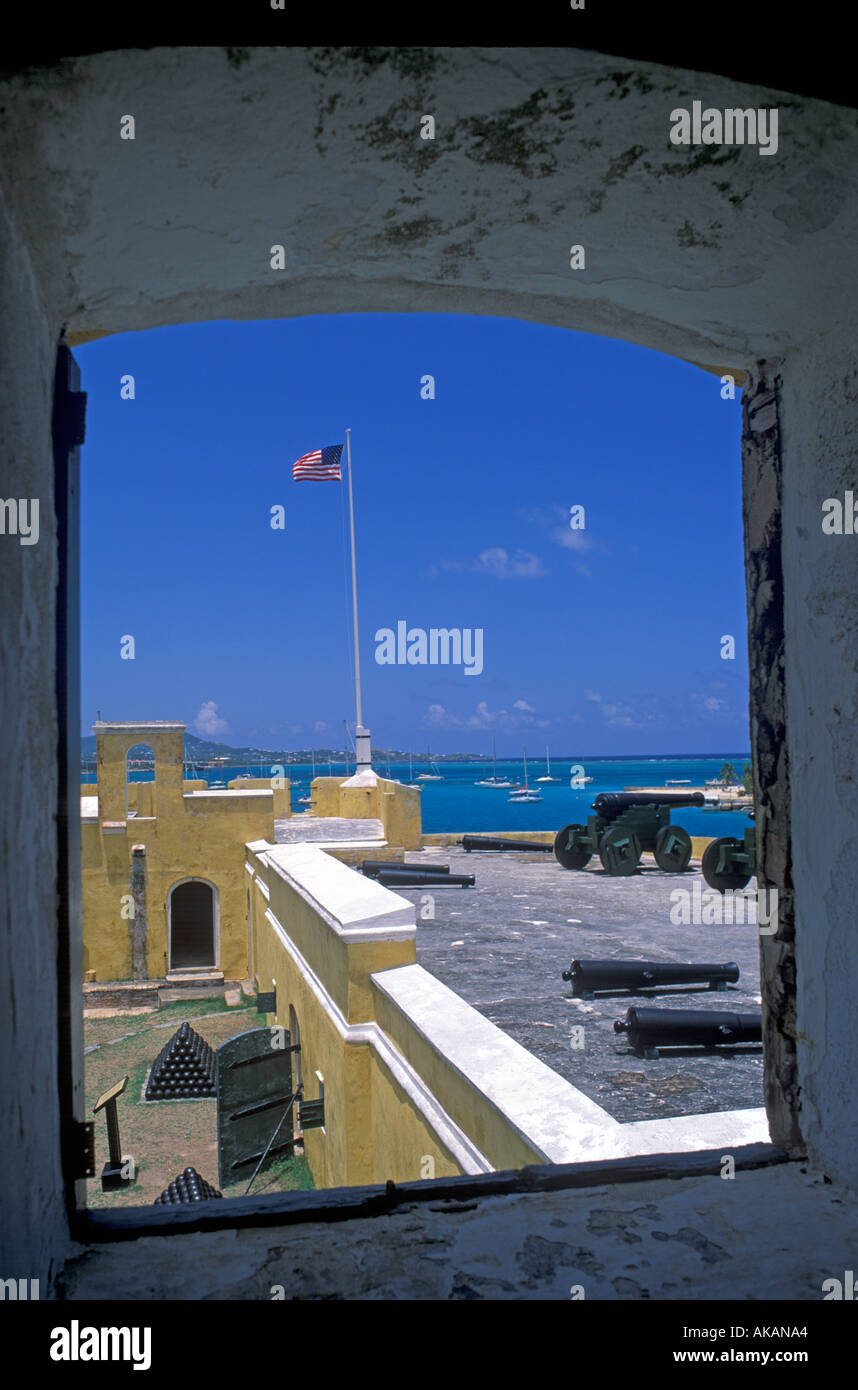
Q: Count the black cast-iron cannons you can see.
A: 7